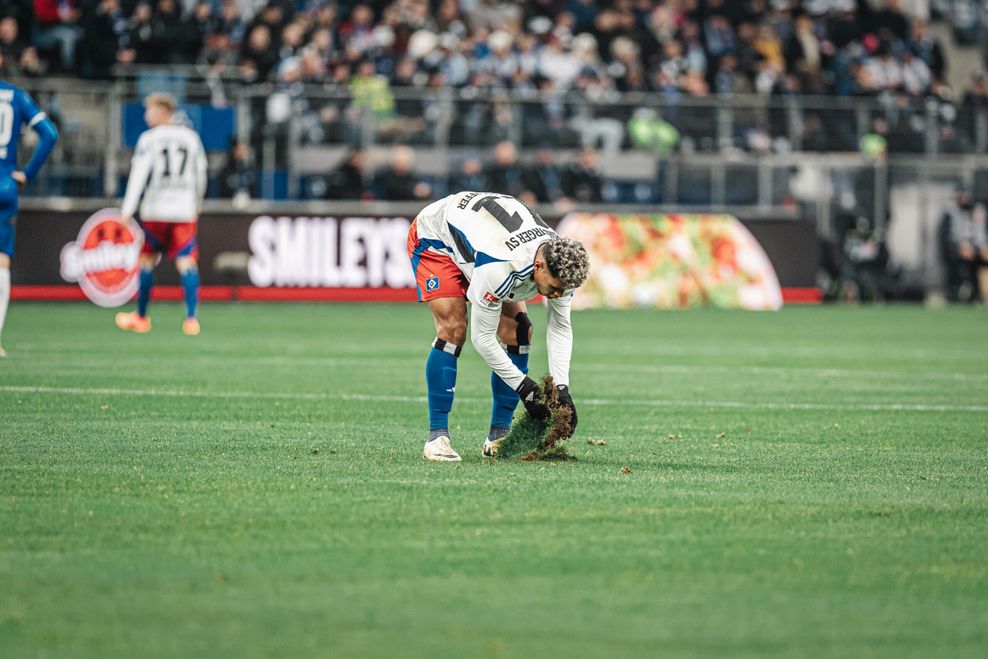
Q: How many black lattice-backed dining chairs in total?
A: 0